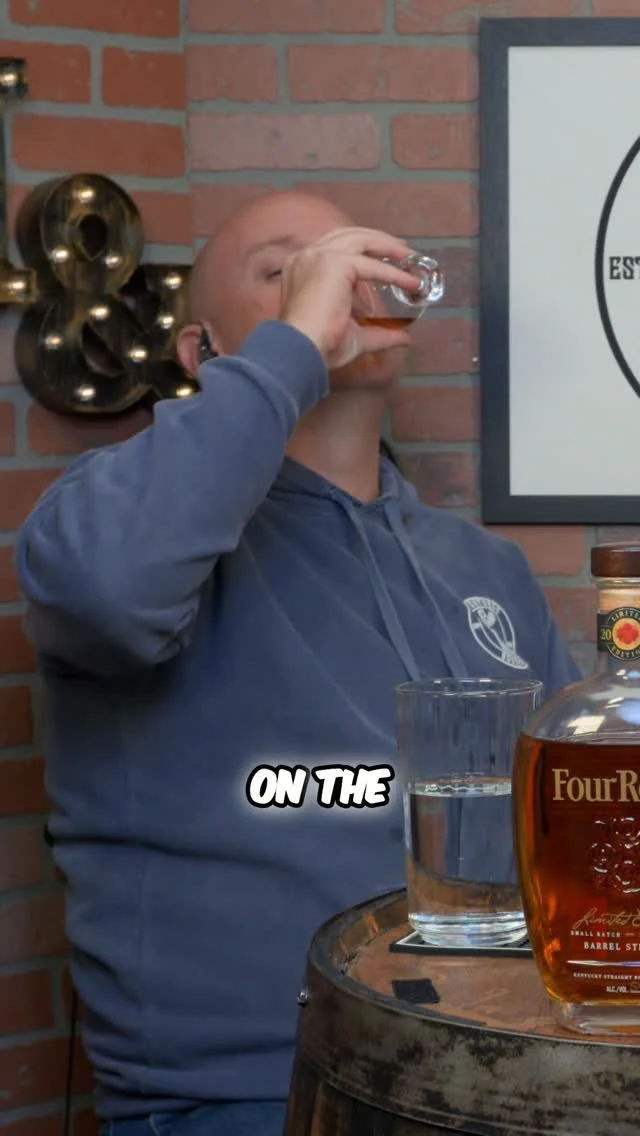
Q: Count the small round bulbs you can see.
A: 12